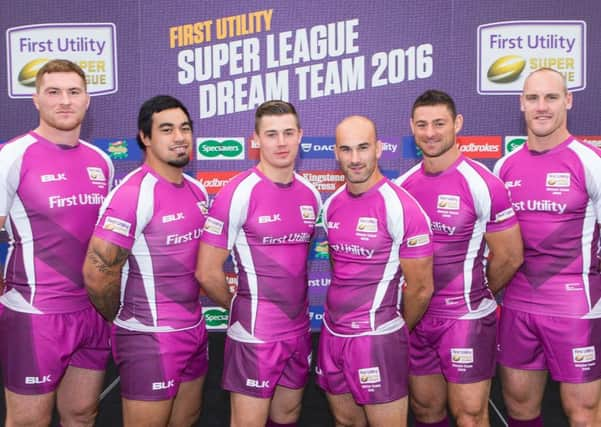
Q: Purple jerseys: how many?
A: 6